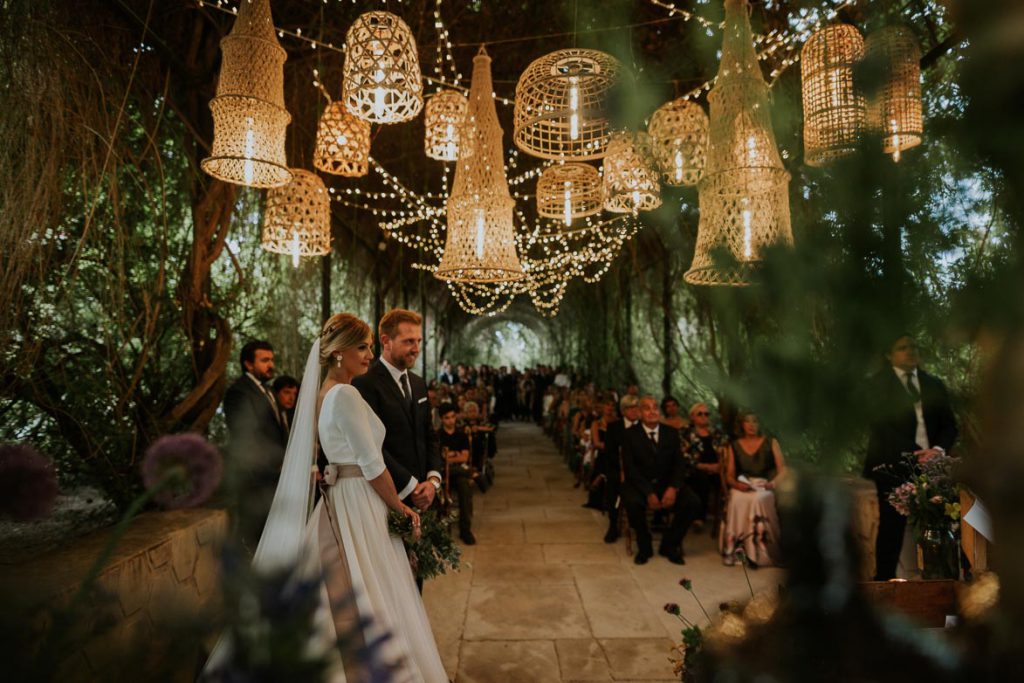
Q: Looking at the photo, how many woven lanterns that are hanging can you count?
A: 13